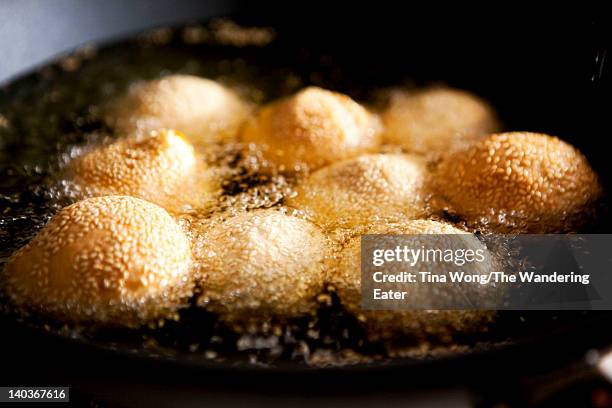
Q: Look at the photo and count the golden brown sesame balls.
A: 9